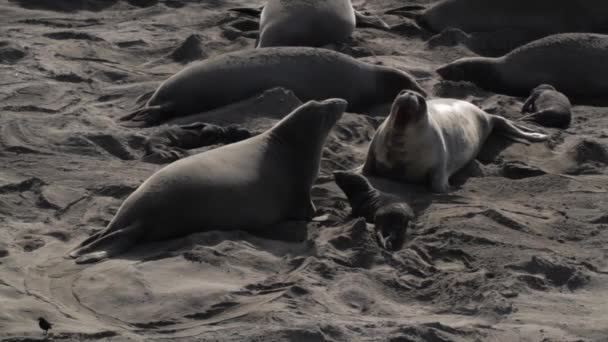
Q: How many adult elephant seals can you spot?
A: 6